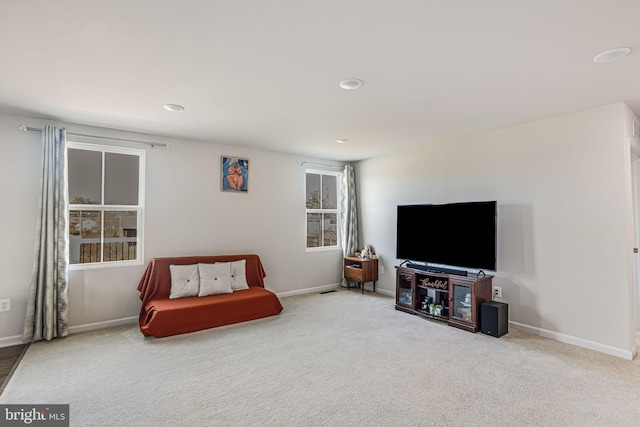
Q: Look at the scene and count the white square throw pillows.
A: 3